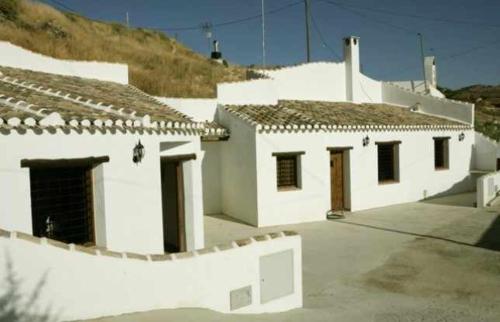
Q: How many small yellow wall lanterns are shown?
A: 0